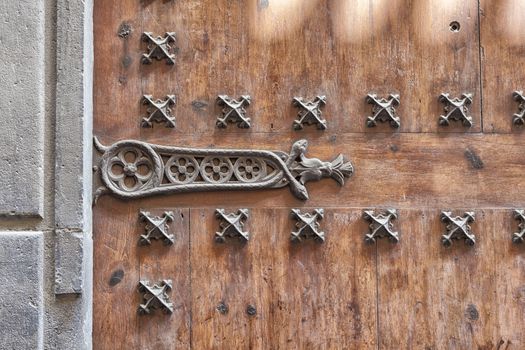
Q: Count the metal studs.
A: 14